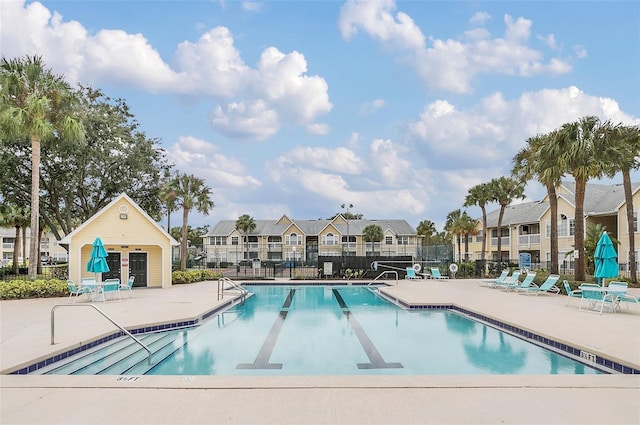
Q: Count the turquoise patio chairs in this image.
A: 14